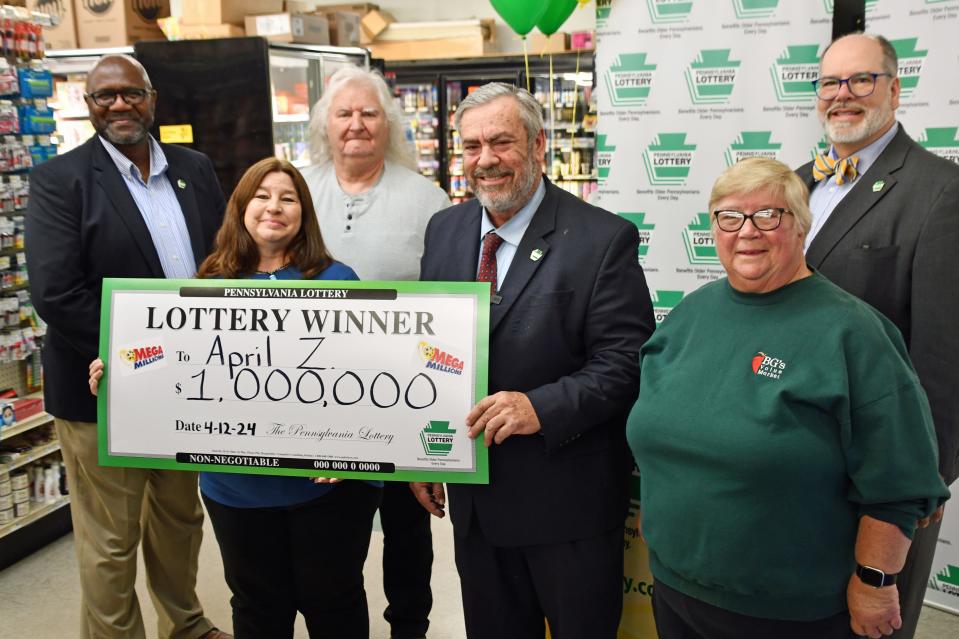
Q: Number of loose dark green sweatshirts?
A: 1